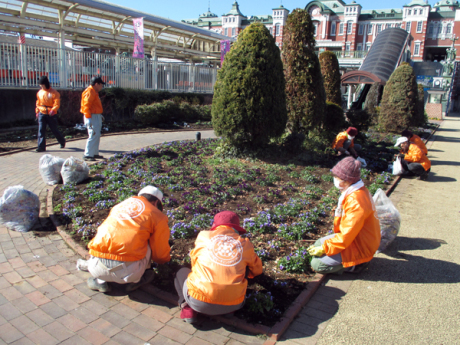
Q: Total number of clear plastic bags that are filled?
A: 4